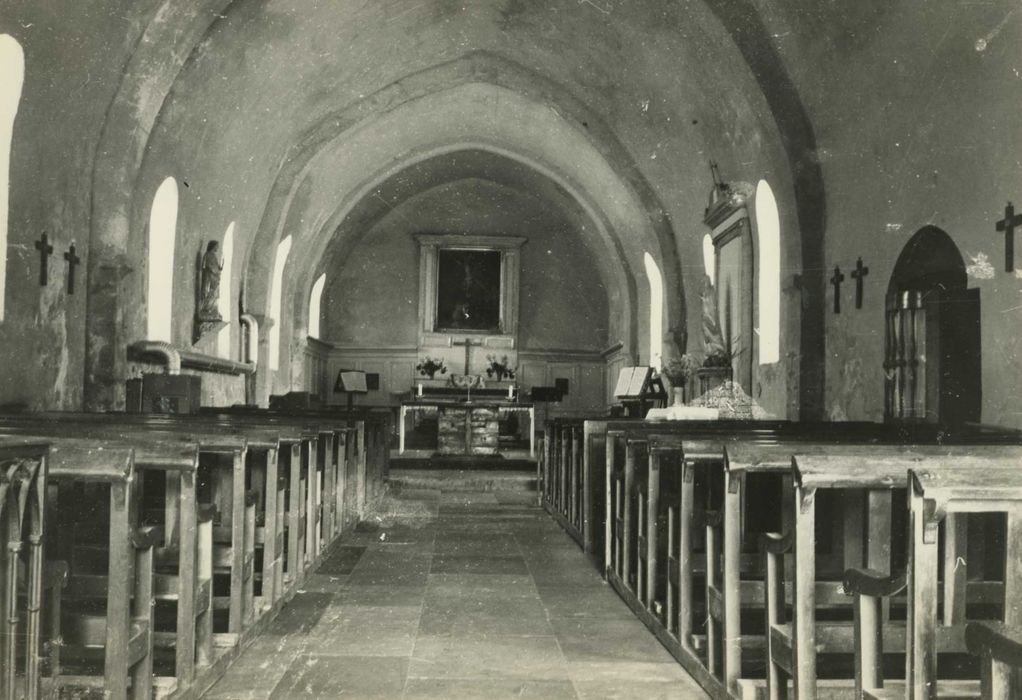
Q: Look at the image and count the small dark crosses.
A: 5